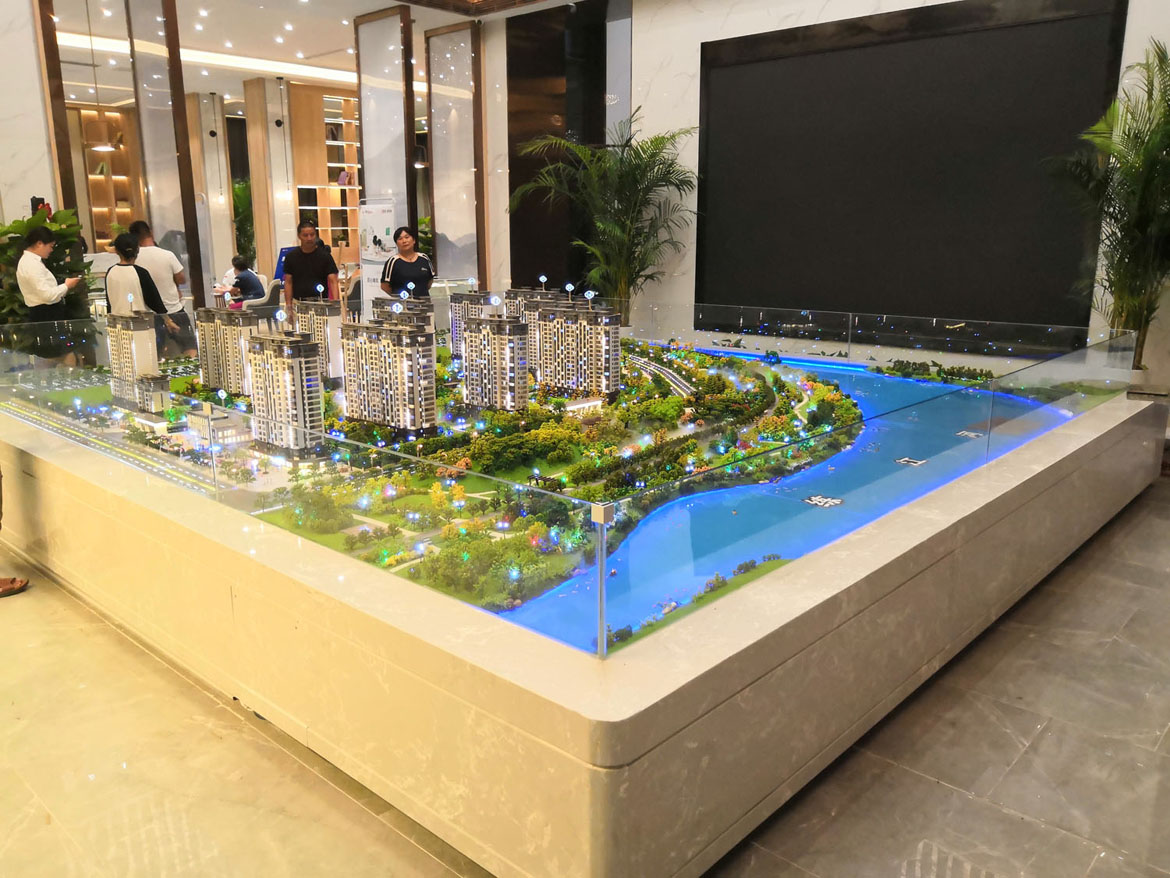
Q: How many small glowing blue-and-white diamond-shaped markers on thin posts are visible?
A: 13